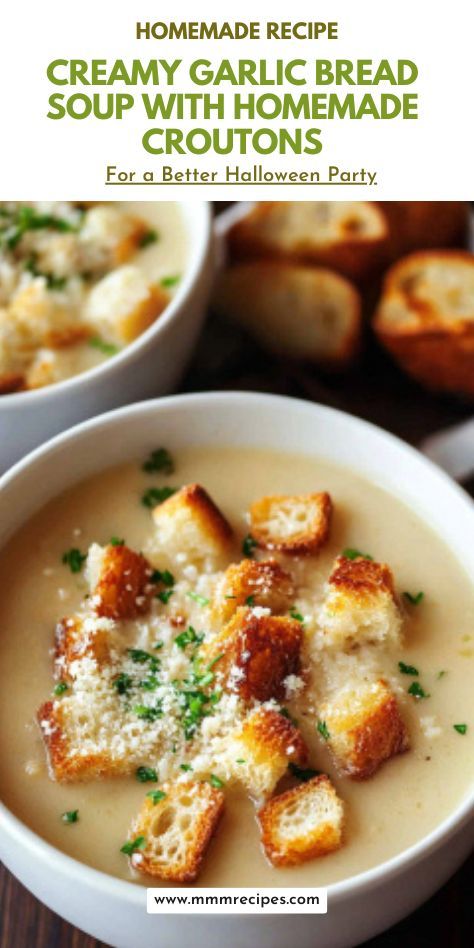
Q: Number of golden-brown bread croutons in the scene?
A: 12